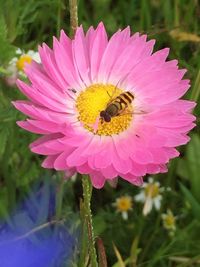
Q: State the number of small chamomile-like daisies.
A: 4